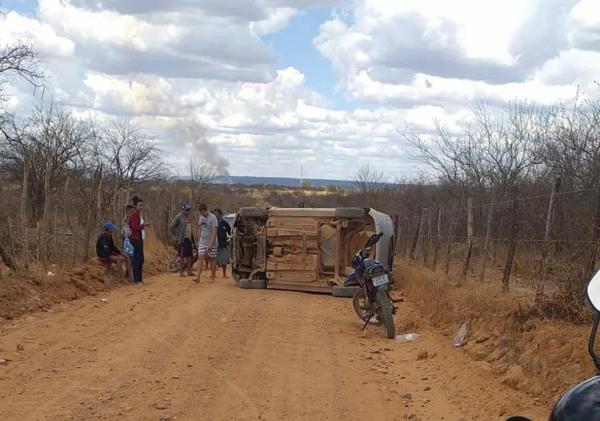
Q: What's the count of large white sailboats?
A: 0